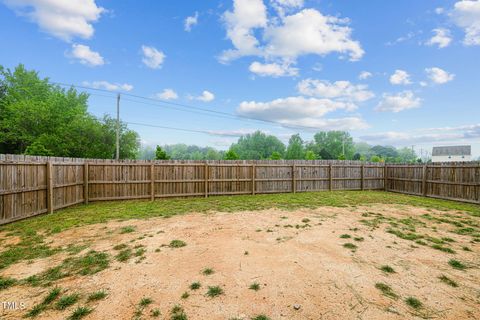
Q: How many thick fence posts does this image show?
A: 10